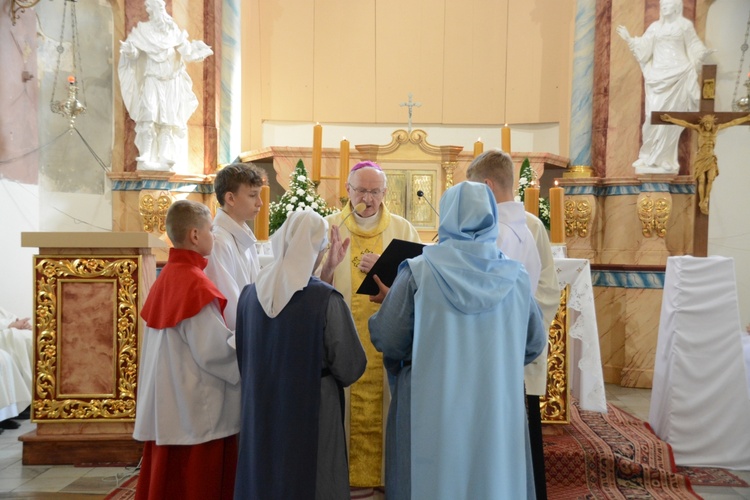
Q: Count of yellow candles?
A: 7